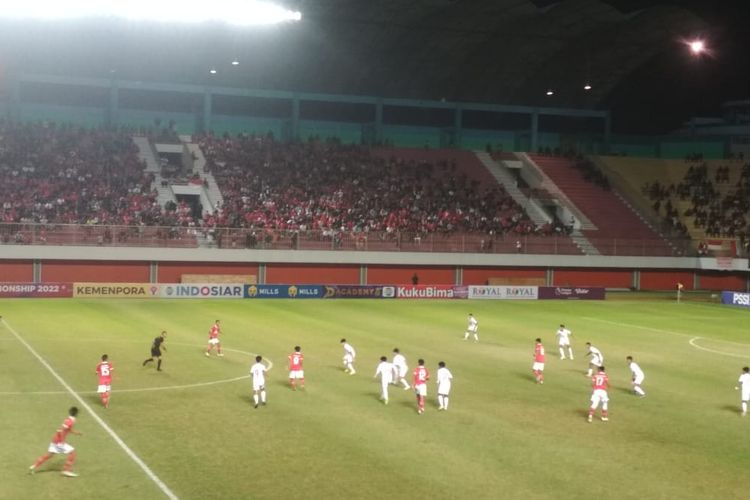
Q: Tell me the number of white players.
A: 10